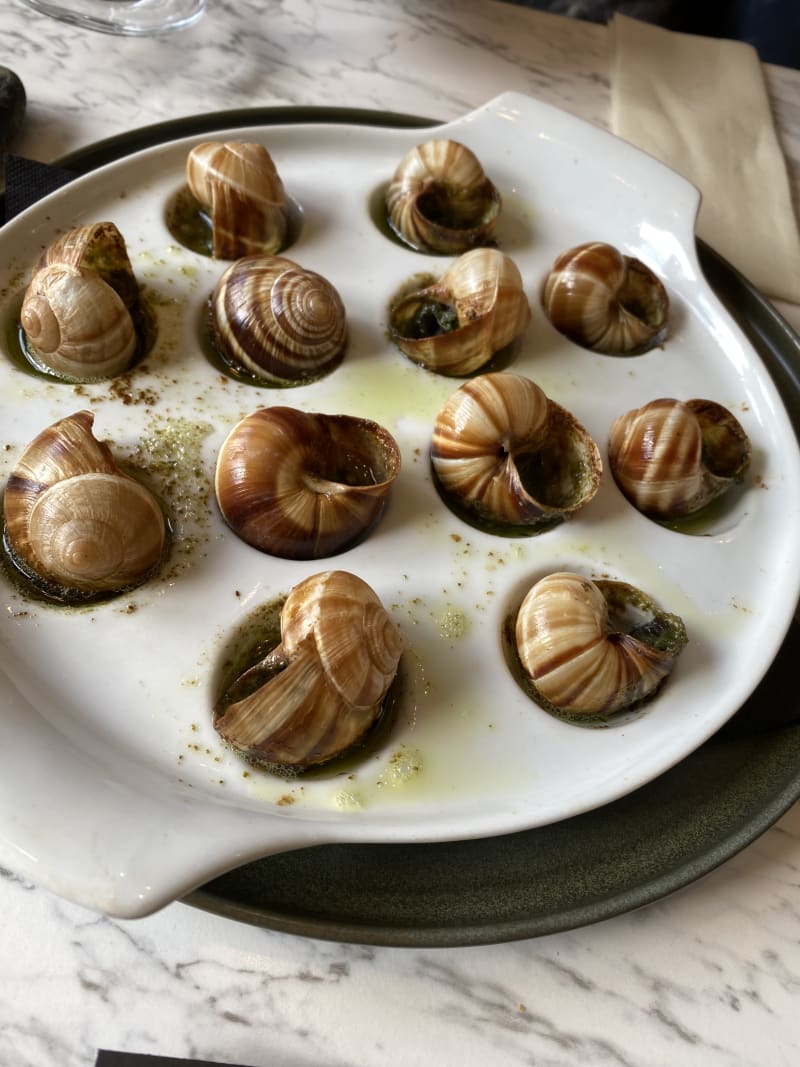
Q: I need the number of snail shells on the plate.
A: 12